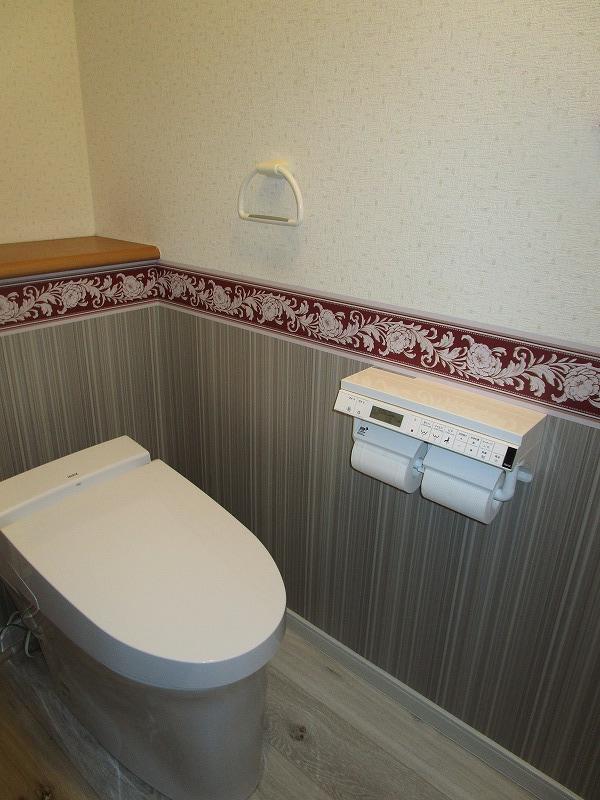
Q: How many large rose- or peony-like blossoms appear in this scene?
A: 10